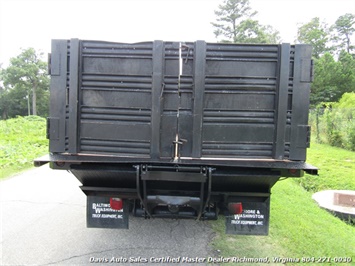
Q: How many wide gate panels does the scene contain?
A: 2